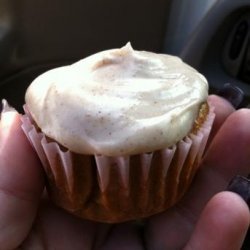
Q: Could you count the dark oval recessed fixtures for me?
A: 1